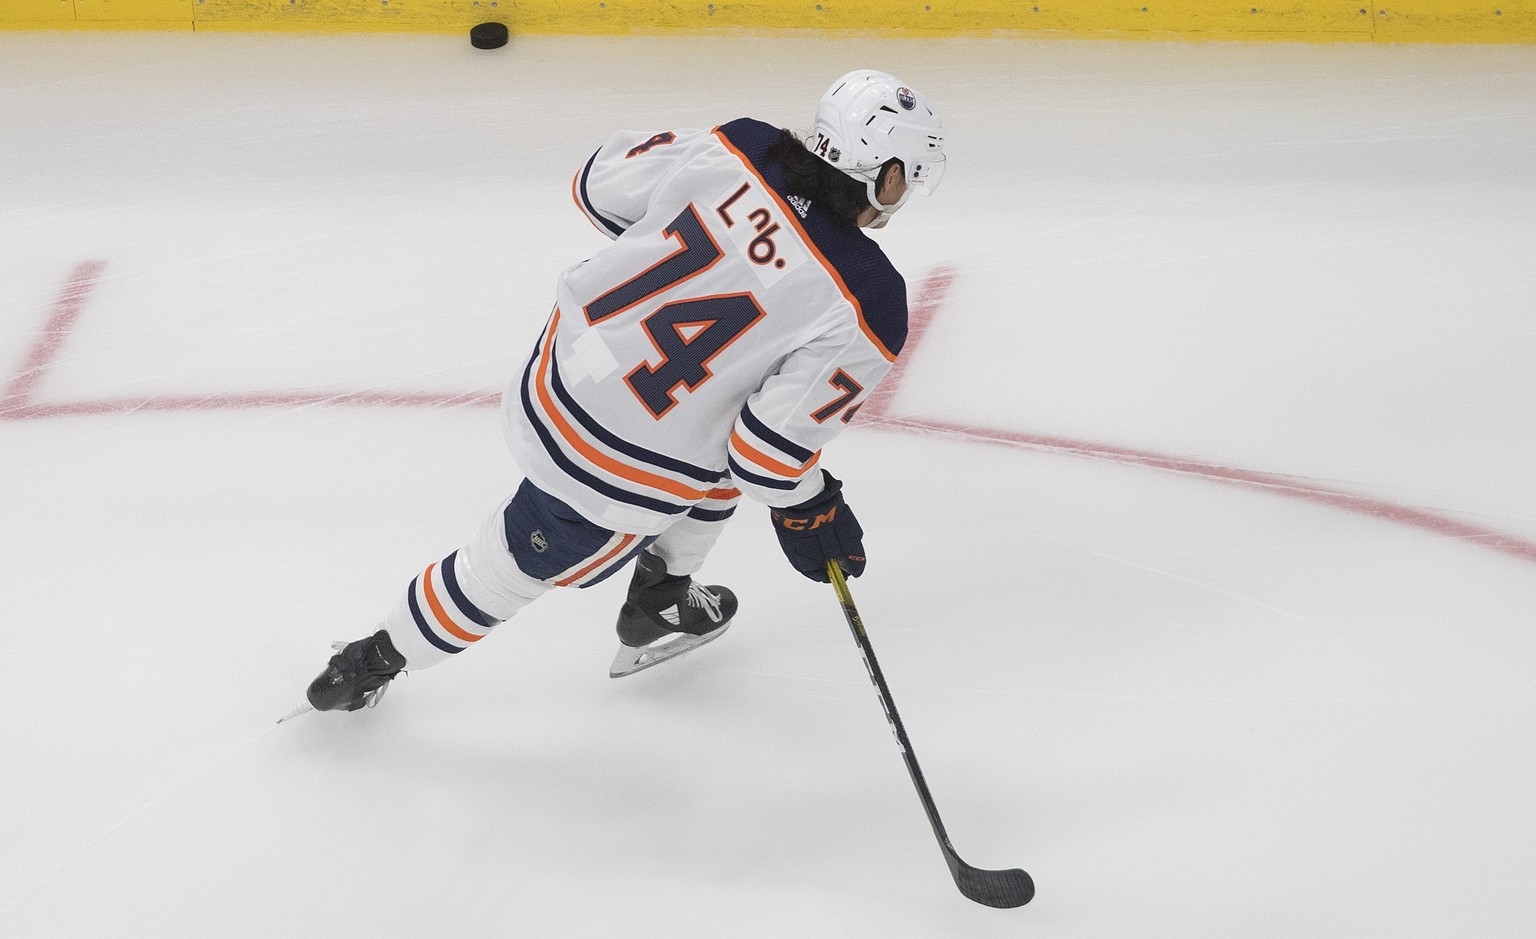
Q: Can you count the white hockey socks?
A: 2